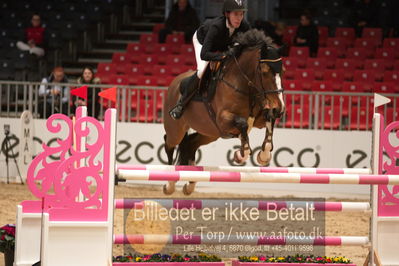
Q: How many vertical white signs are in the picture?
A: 1